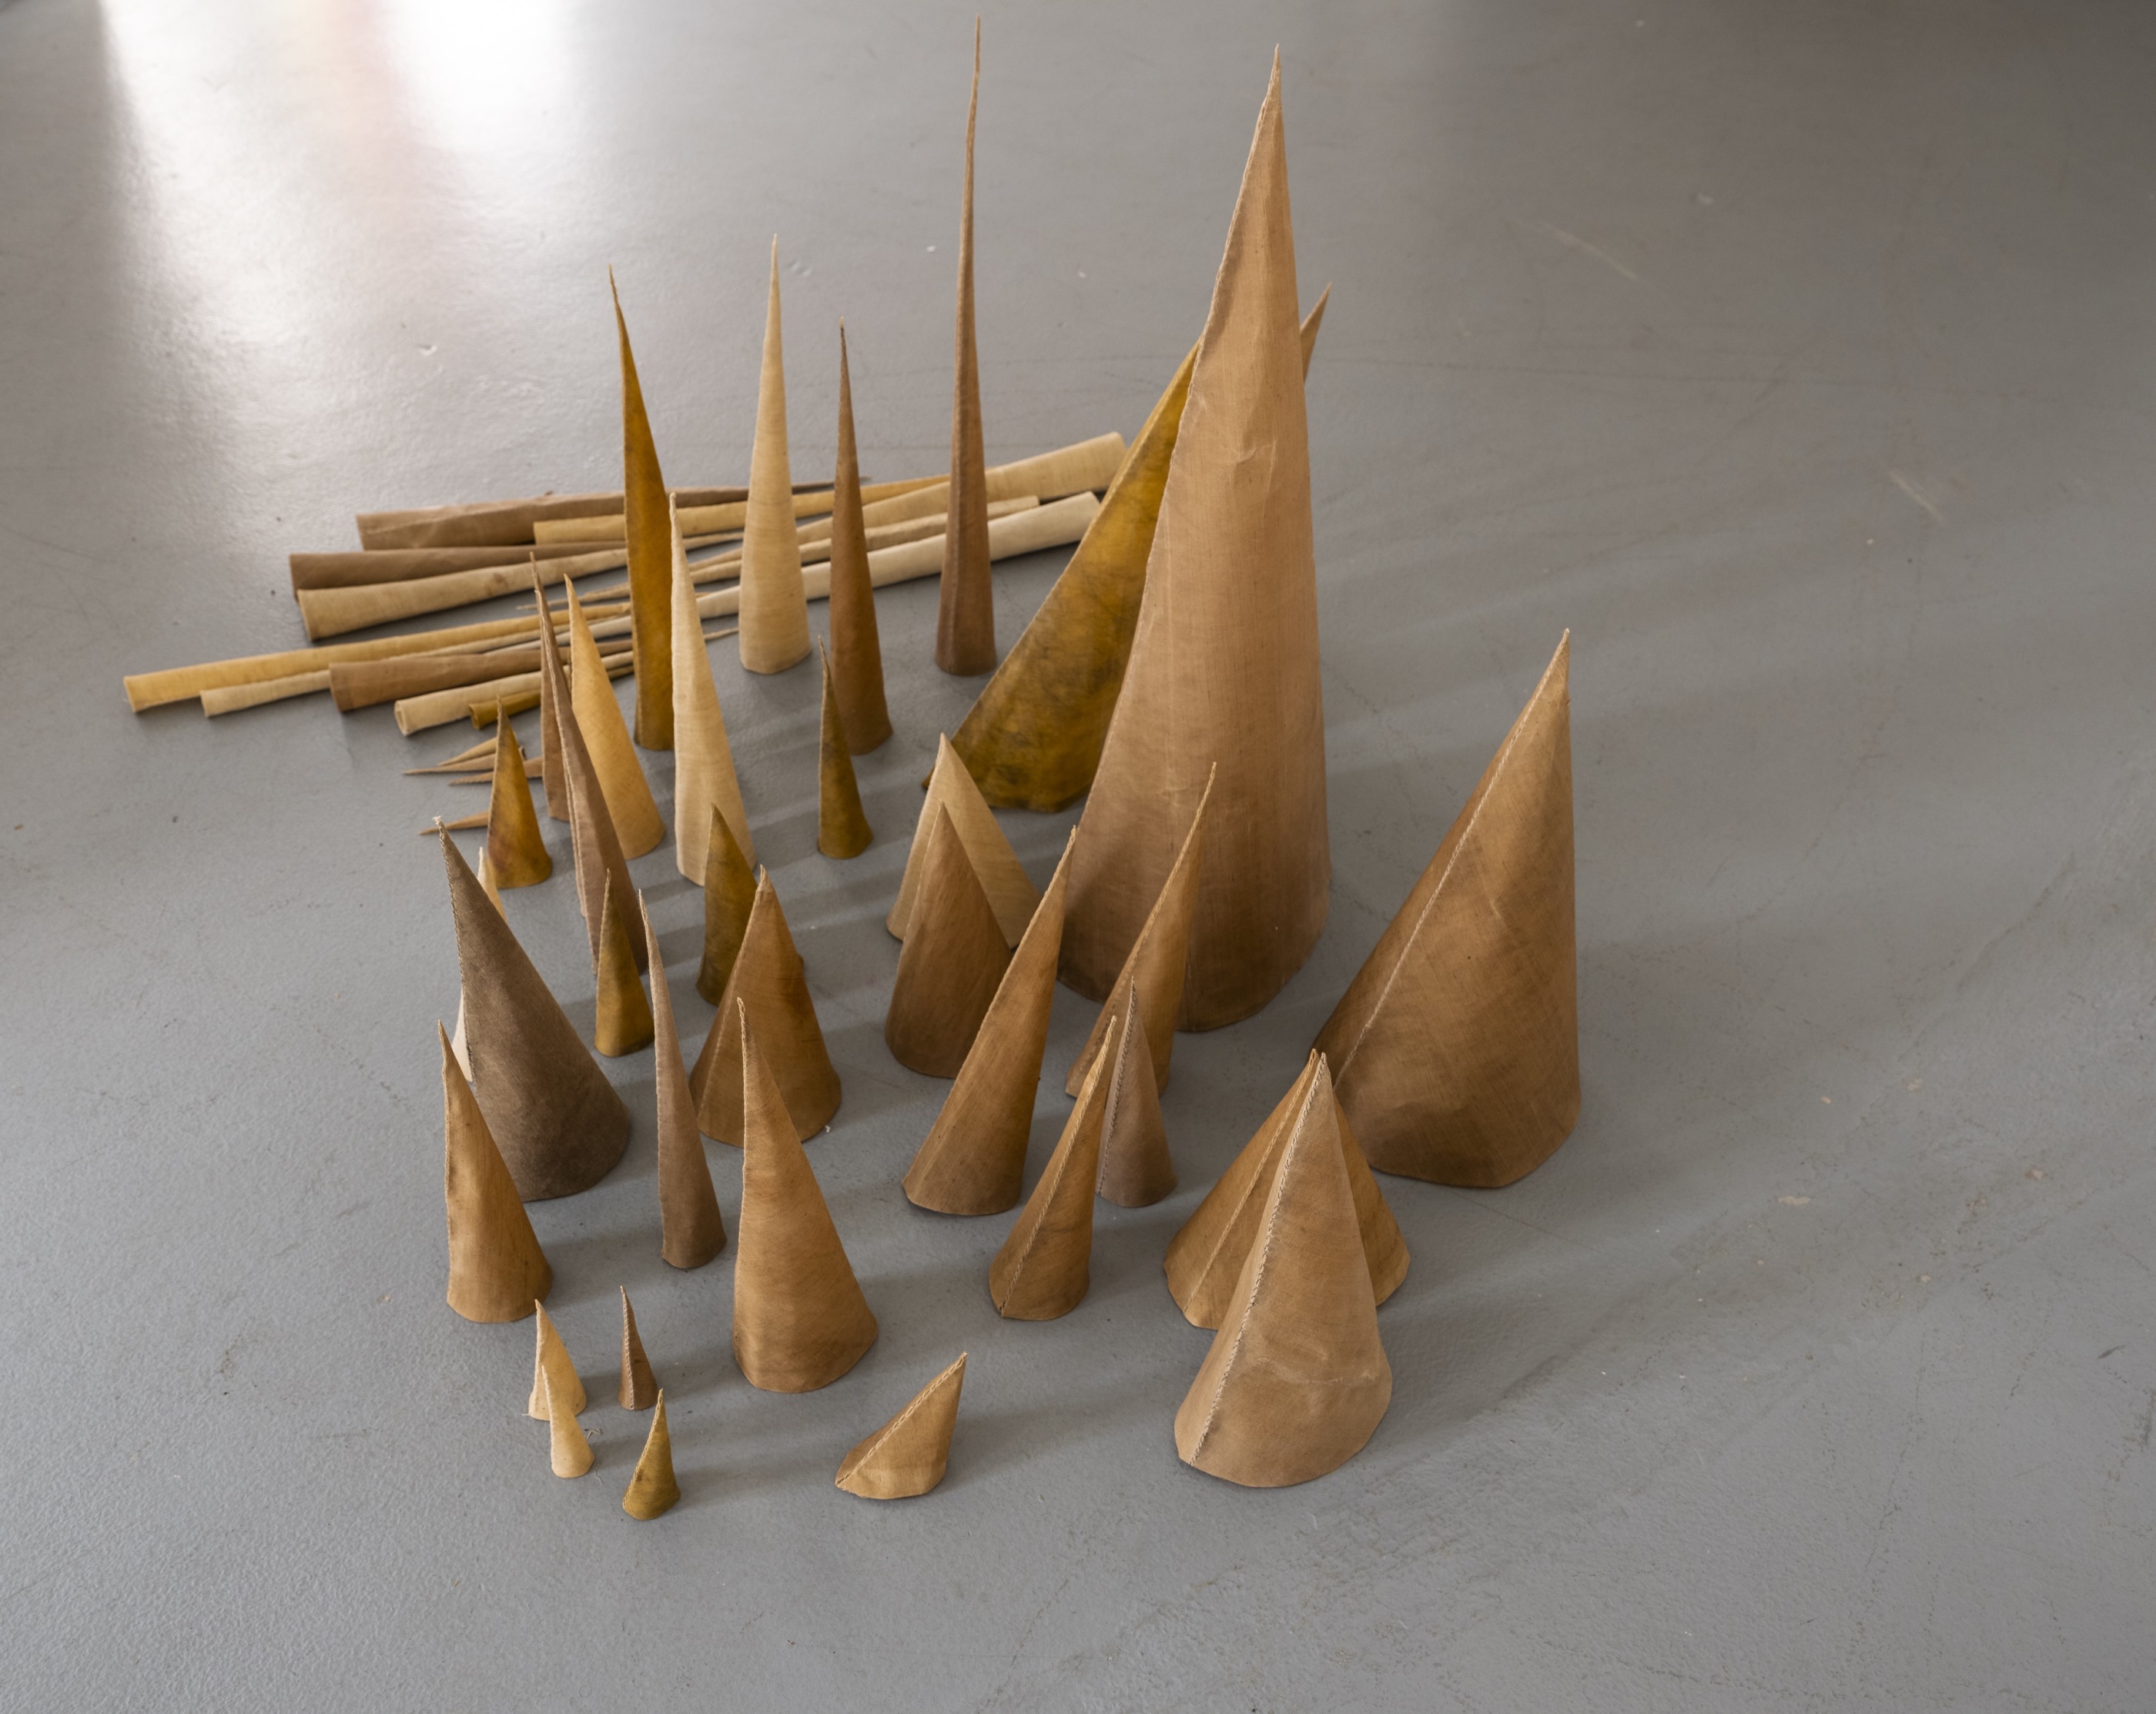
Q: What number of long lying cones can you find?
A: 12